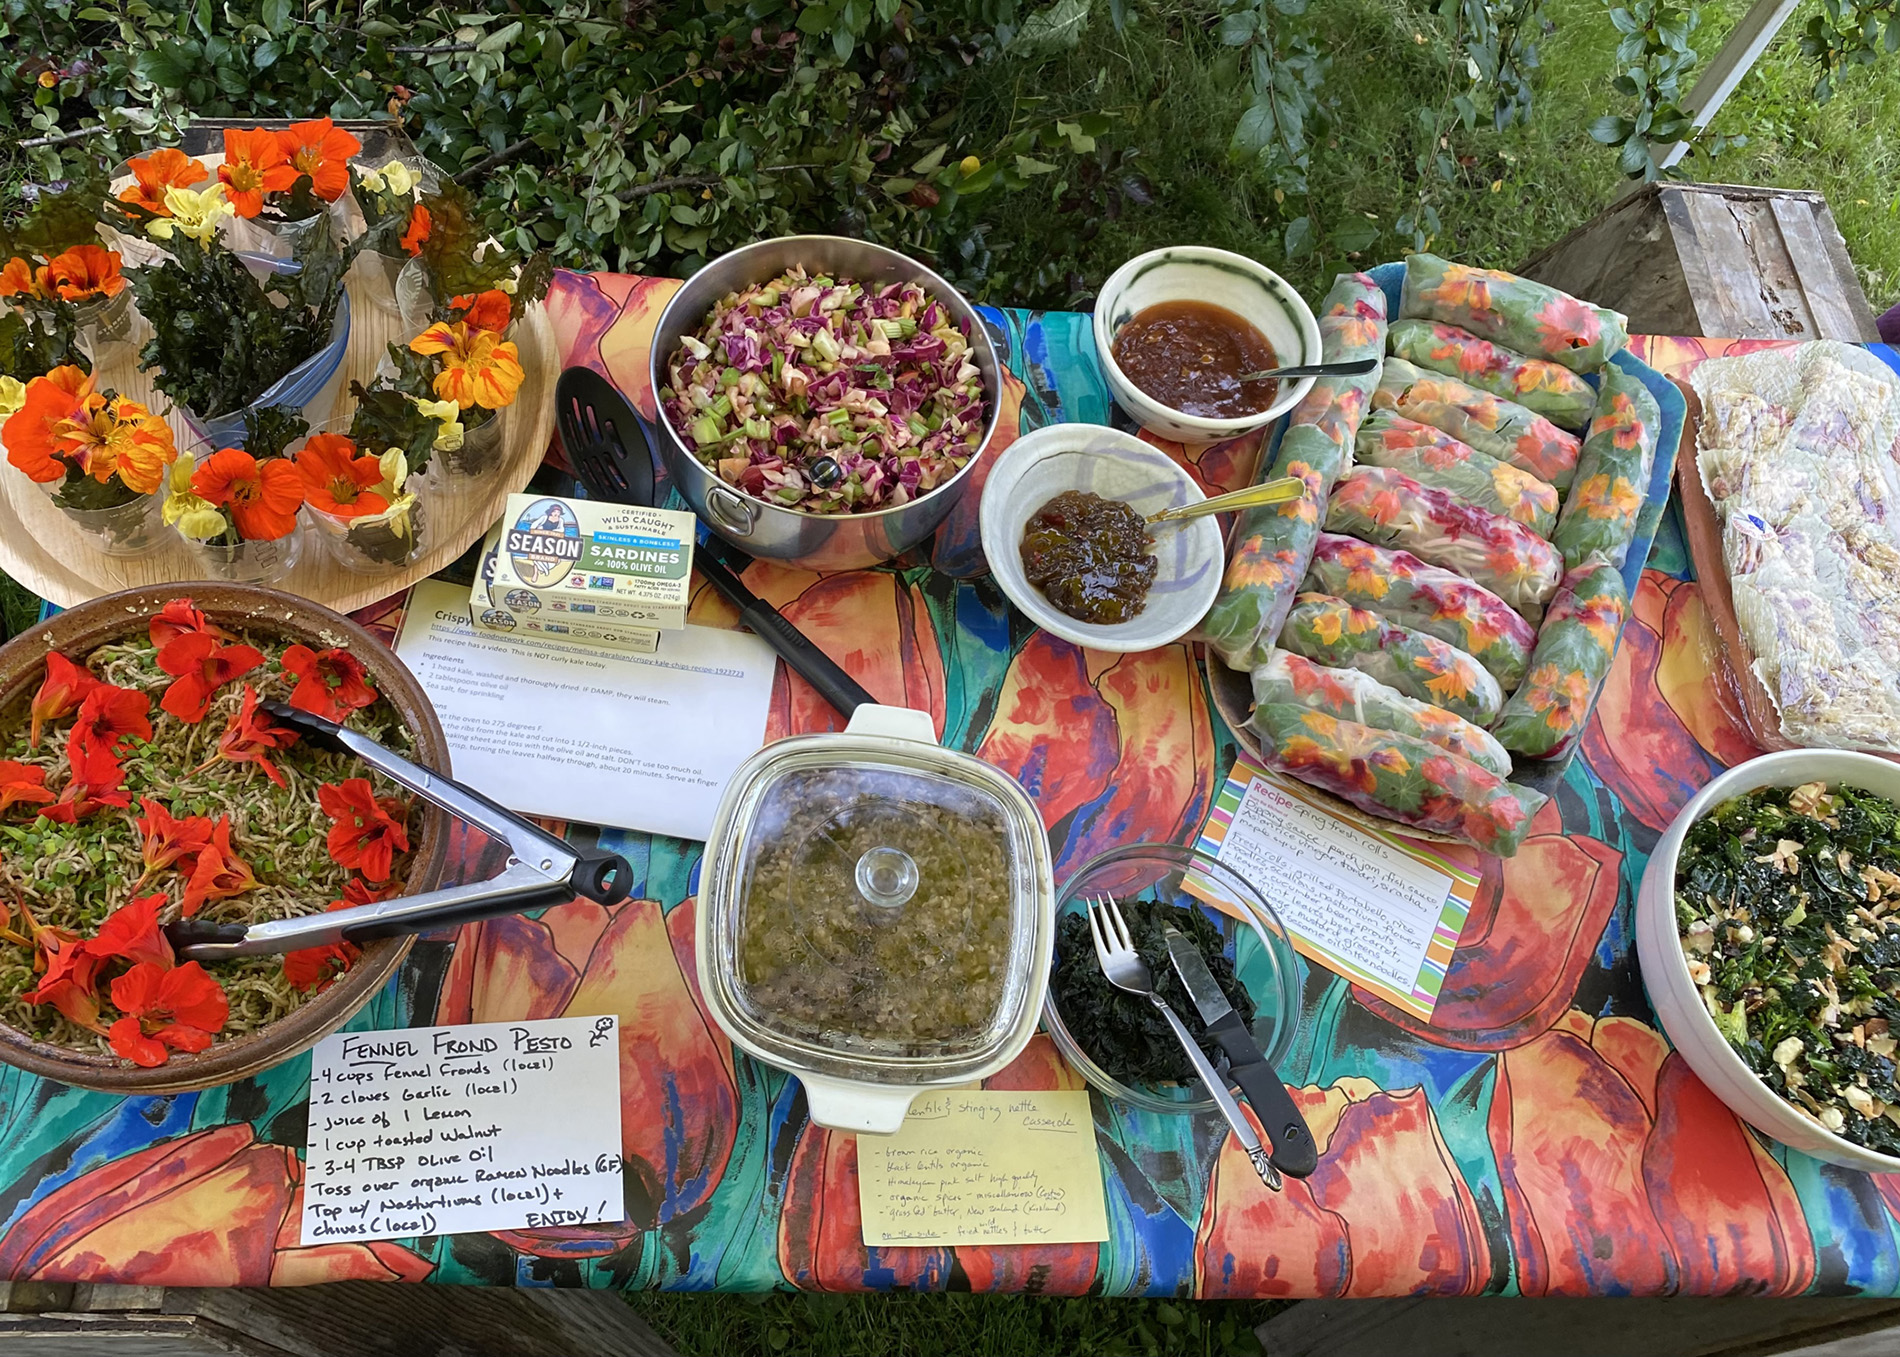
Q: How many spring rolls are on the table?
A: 13